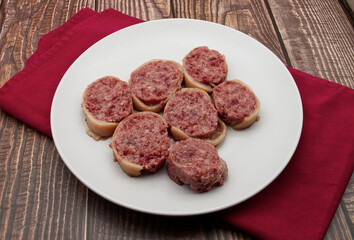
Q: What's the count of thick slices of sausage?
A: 7